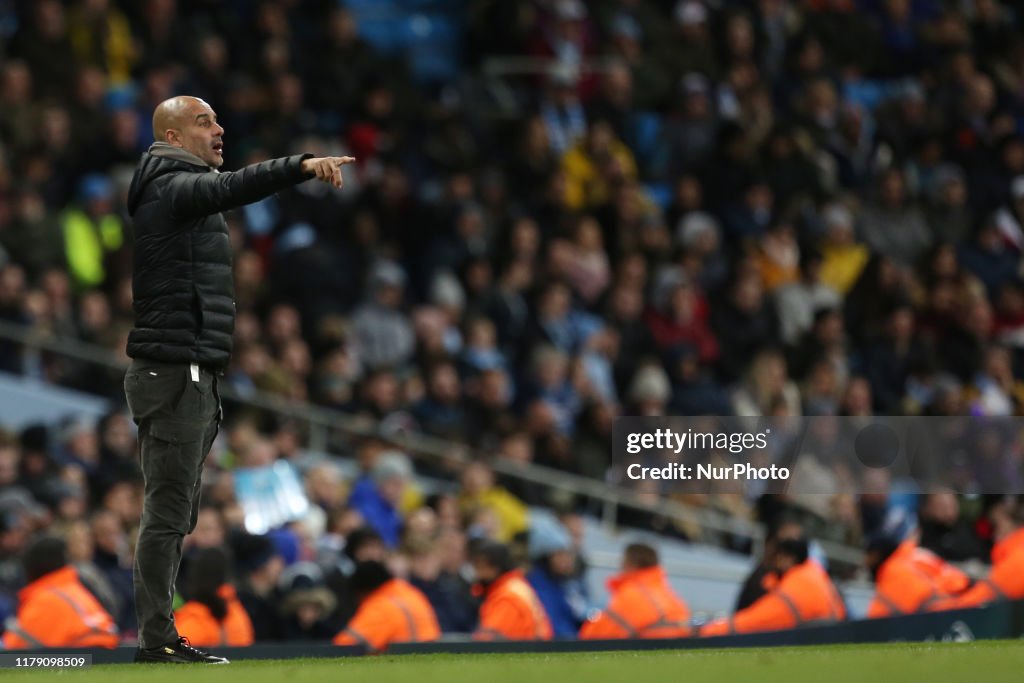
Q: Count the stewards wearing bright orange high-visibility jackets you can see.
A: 8